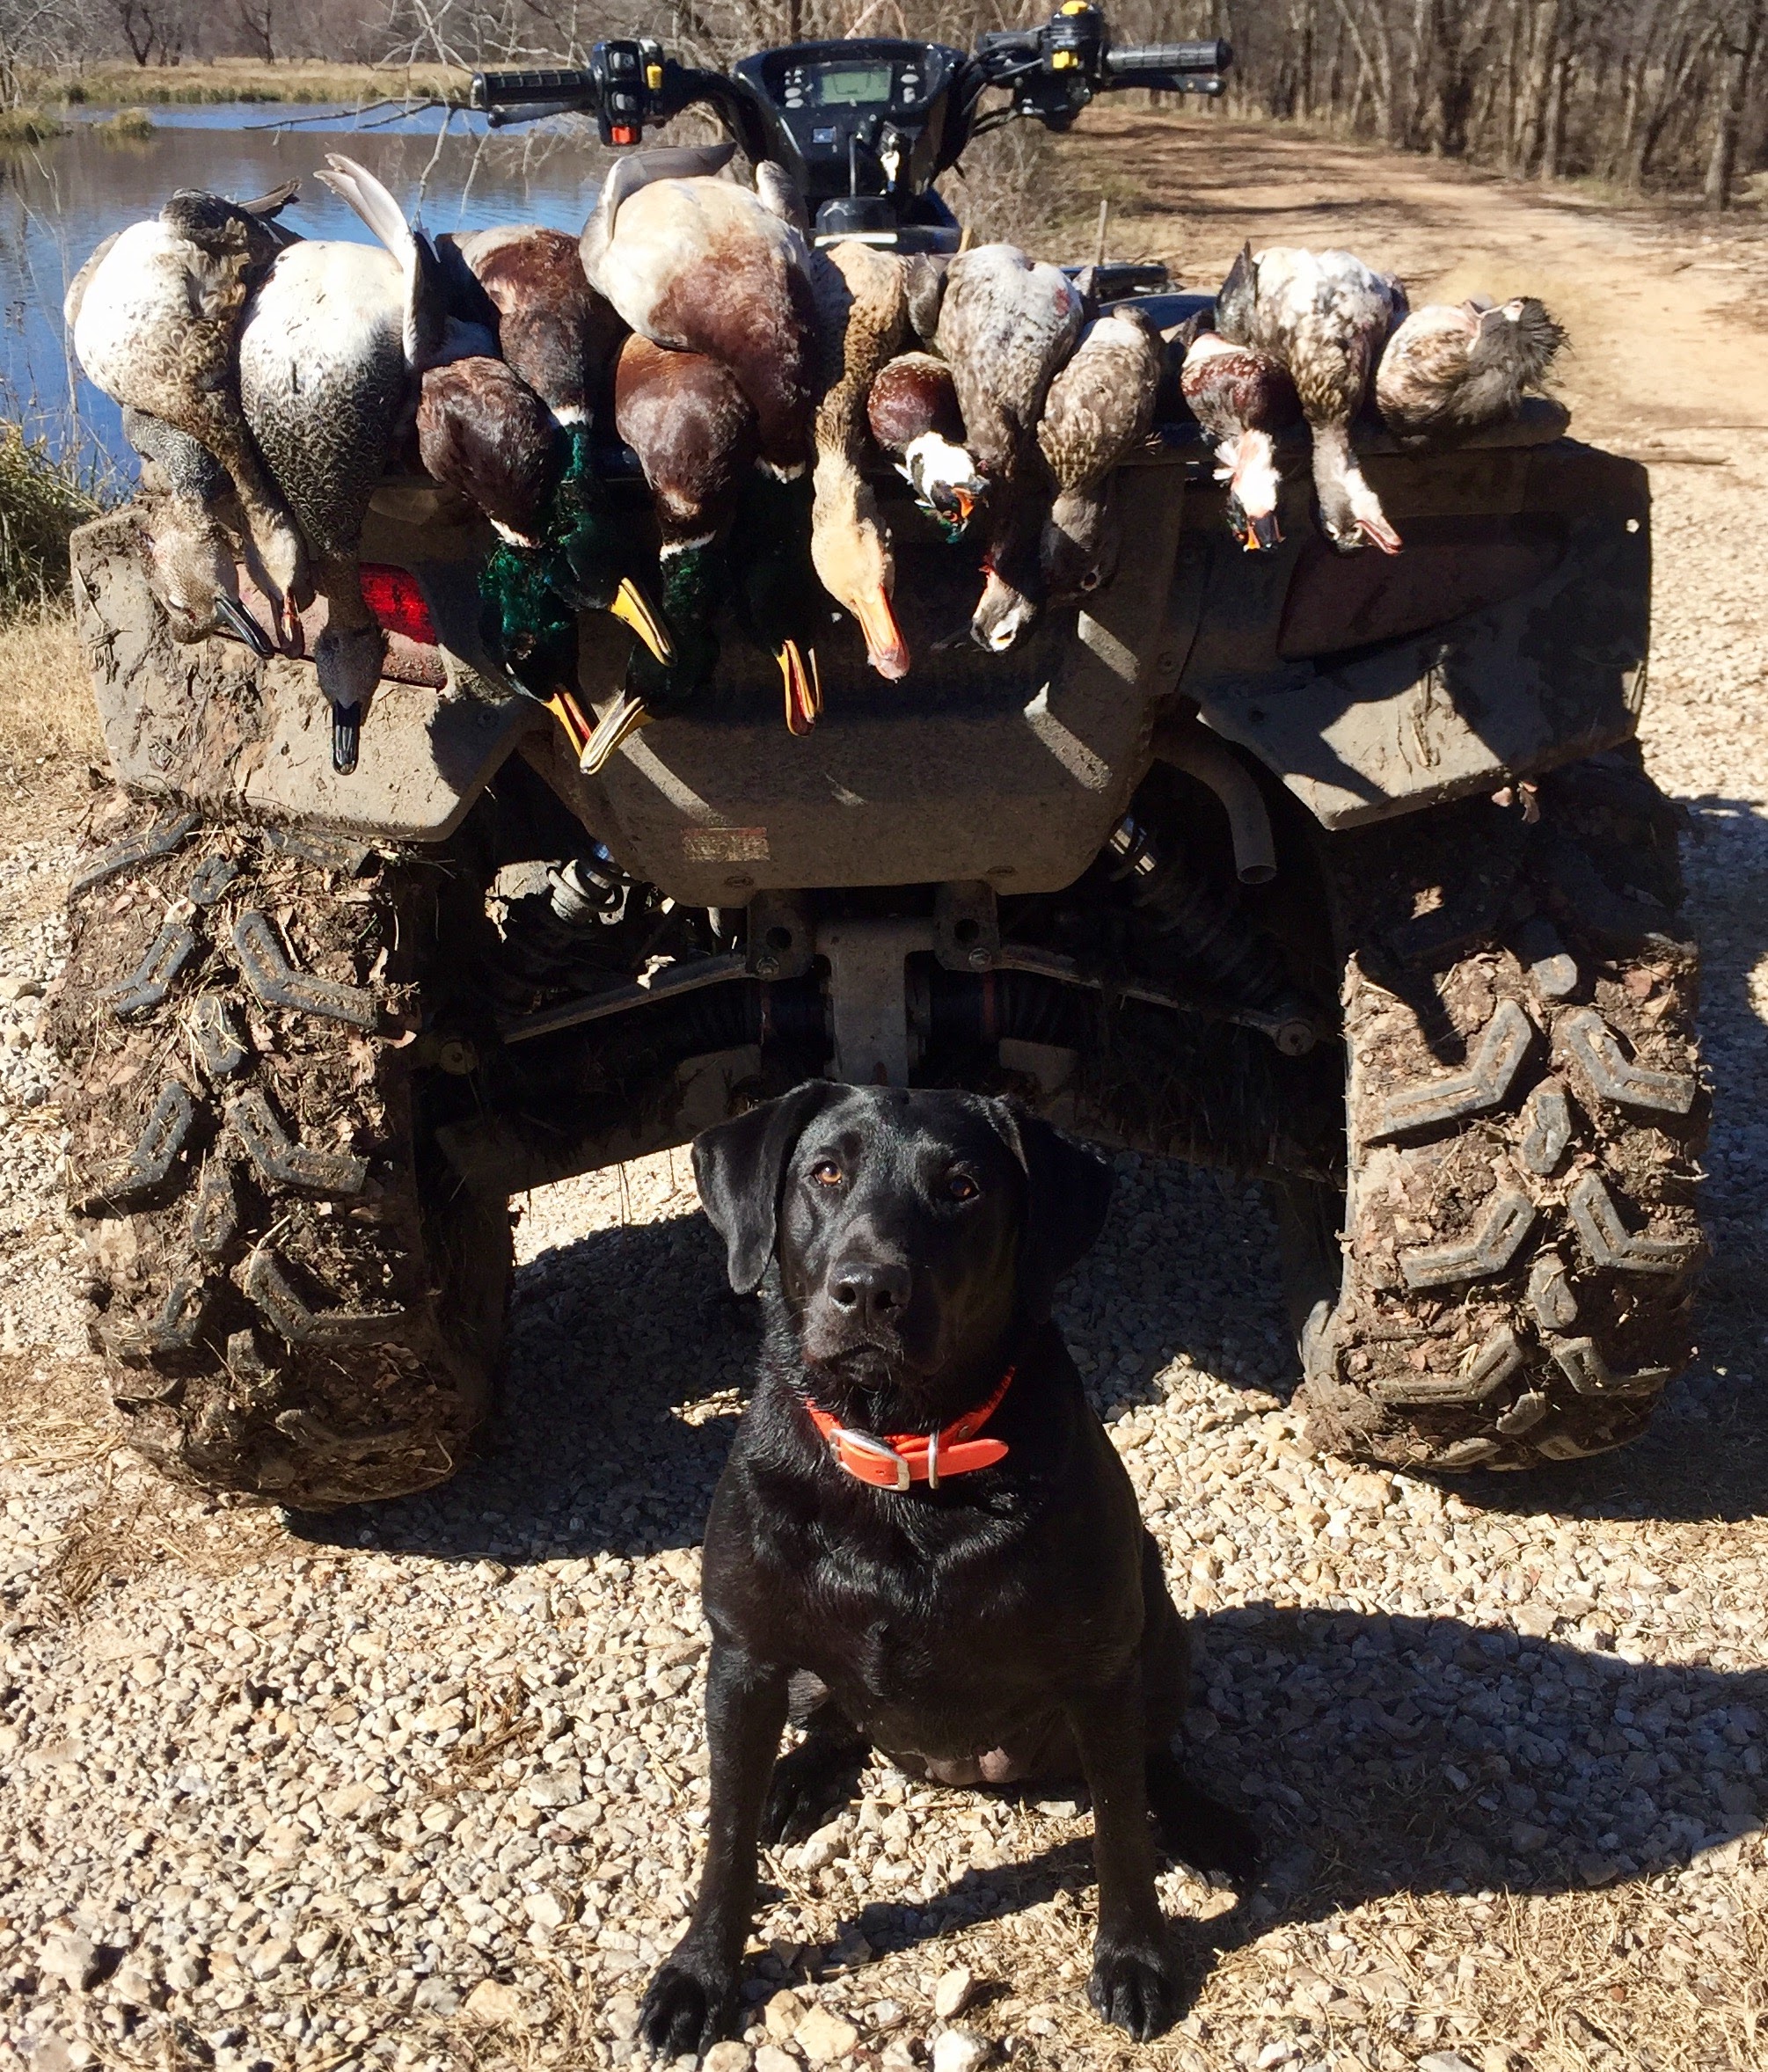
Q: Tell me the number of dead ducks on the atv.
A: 14